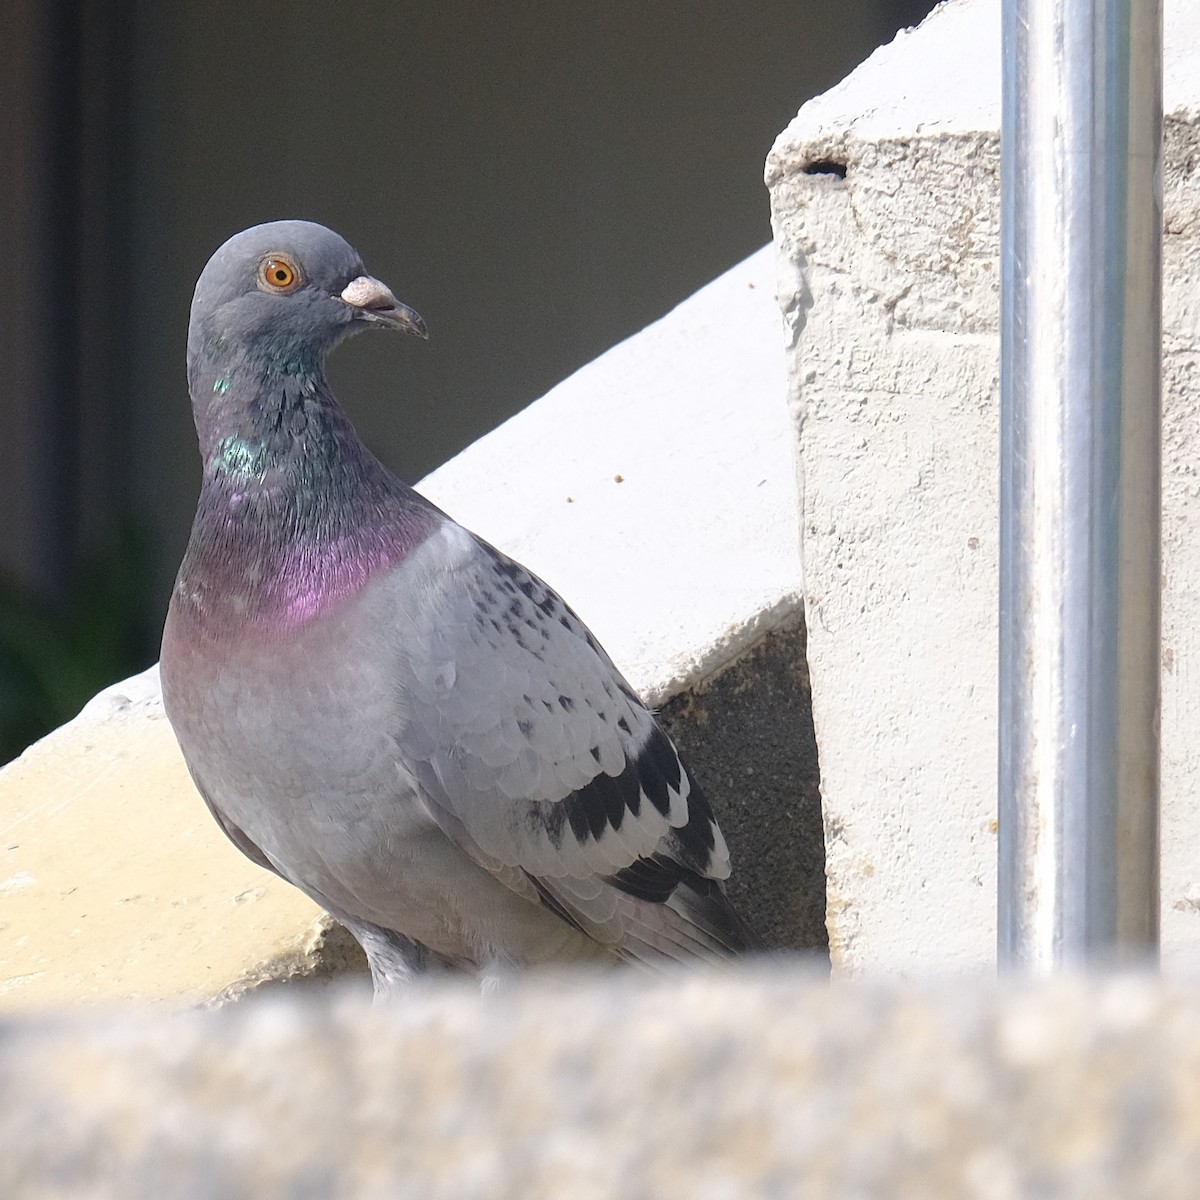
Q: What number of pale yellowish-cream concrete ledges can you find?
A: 1